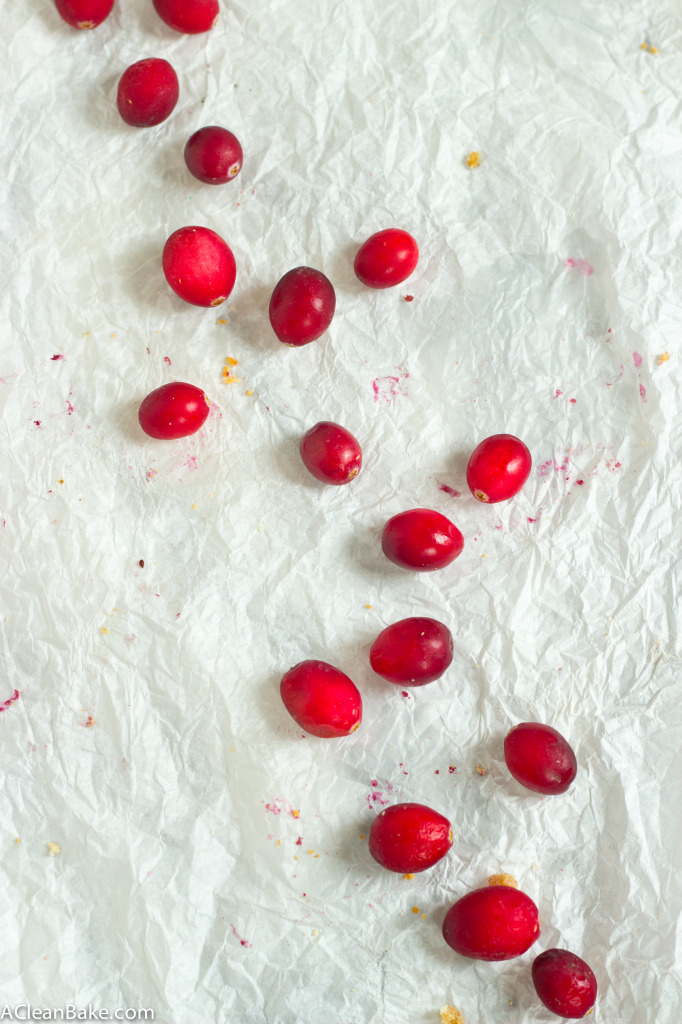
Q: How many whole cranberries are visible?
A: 15